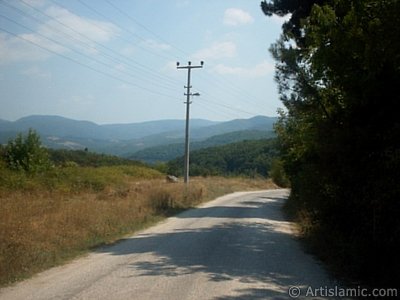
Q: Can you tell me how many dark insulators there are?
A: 3